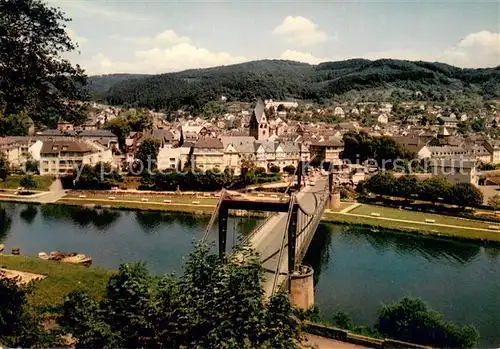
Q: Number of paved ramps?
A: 1